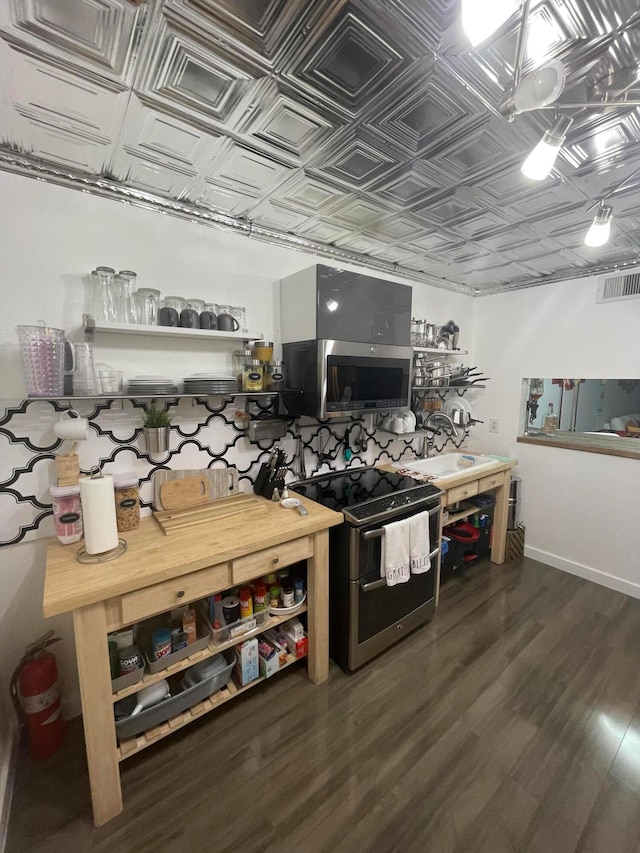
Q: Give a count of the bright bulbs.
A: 3